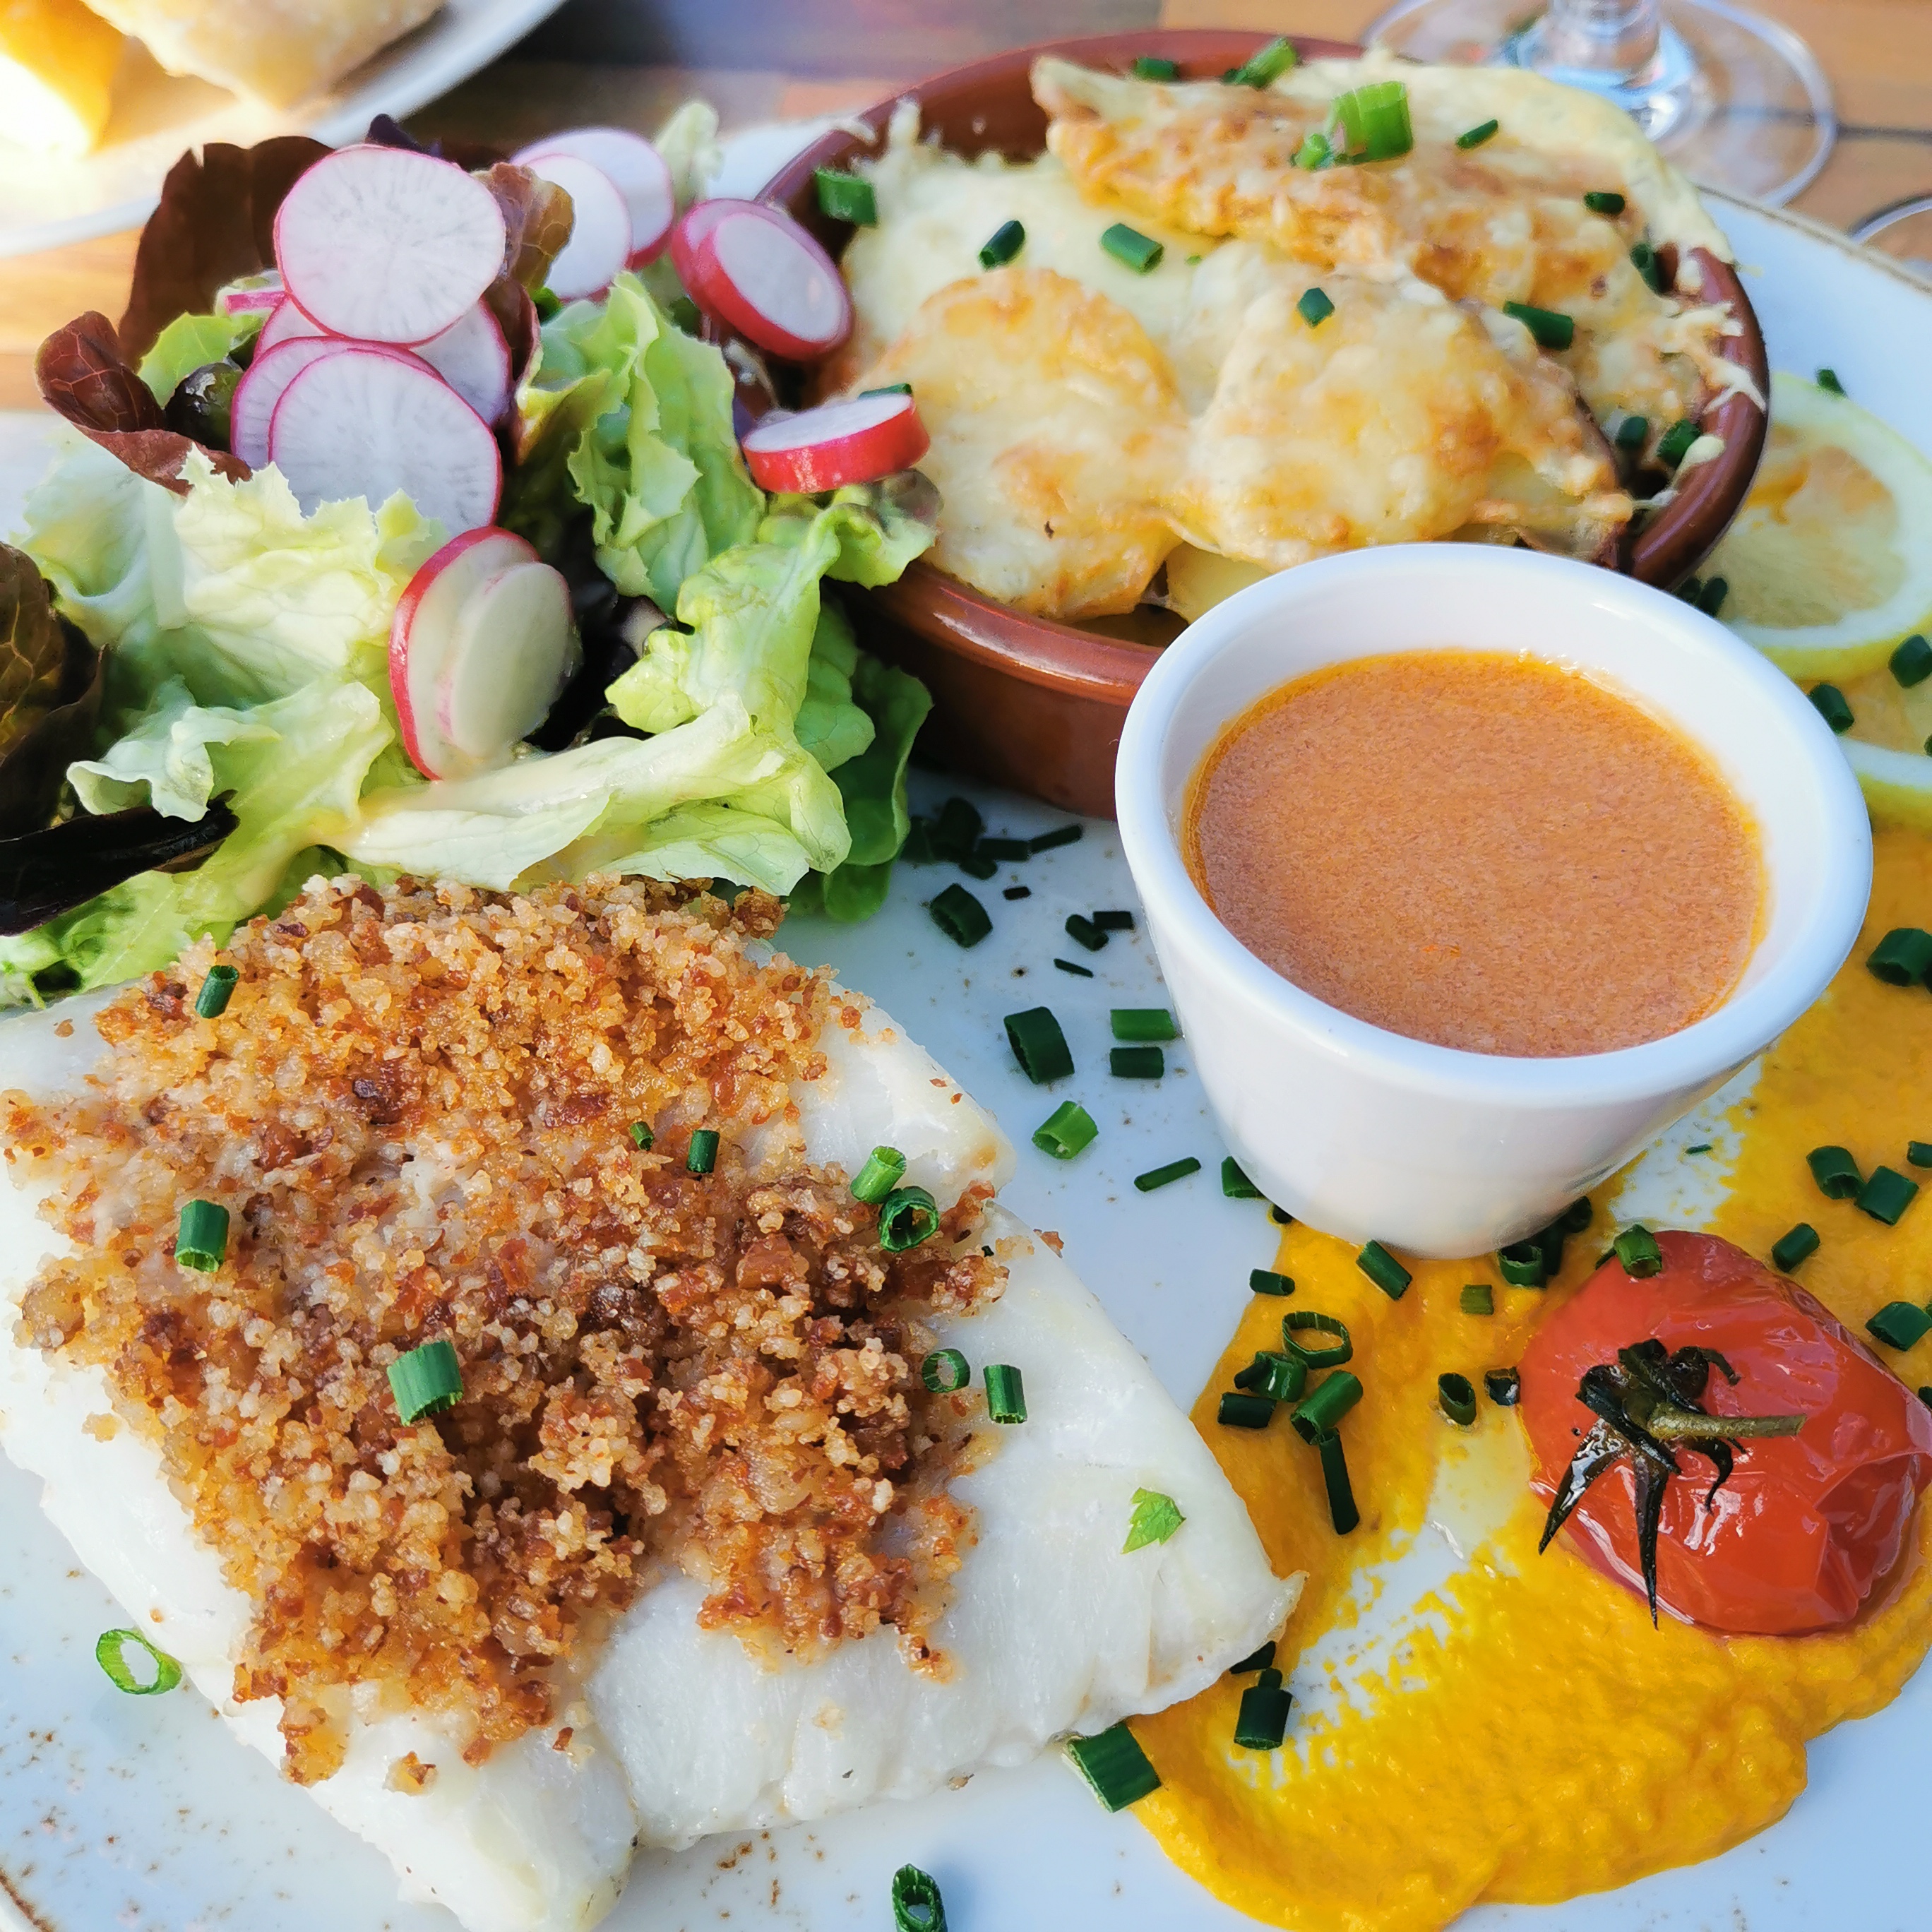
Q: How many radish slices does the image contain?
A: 11